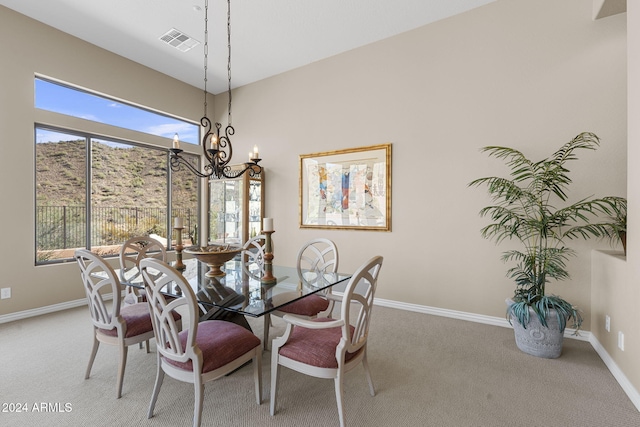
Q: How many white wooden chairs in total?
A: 6